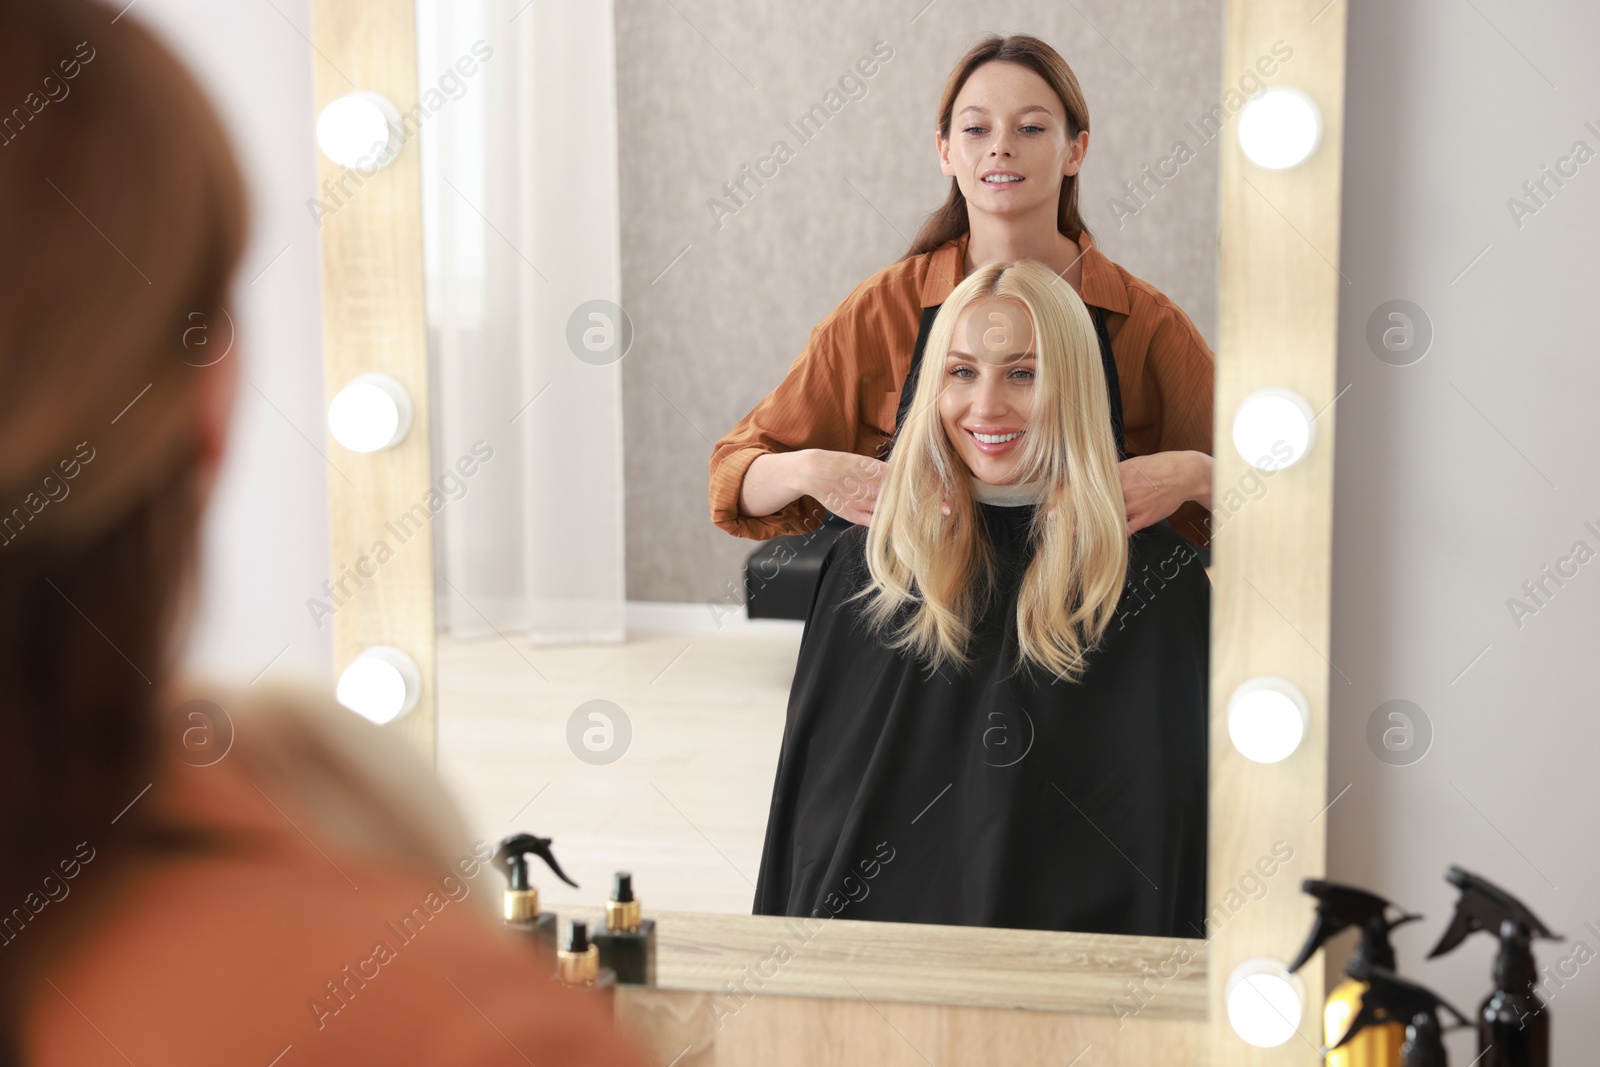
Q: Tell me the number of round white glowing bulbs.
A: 7